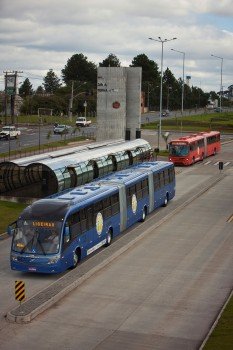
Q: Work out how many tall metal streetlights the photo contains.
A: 3